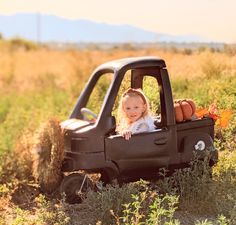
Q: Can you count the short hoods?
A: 1